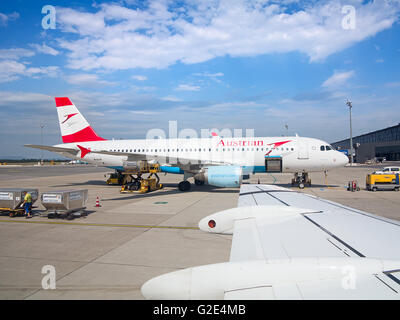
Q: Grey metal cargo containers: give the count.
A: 2